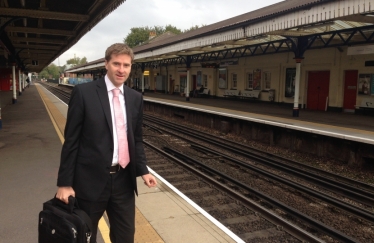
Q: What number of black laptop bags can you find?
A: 1